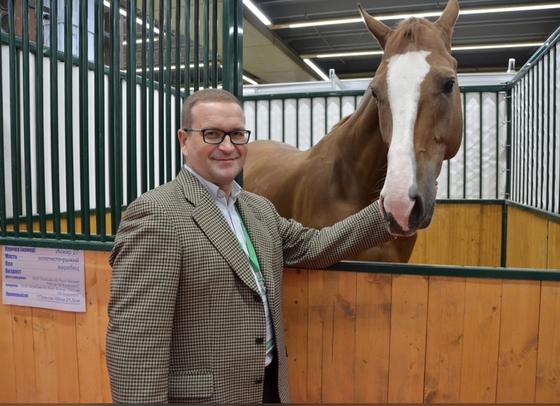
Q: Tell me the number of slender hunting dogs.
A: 0